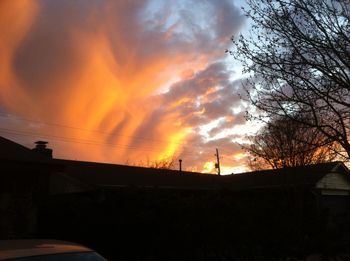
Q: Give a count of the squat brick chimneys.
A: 1